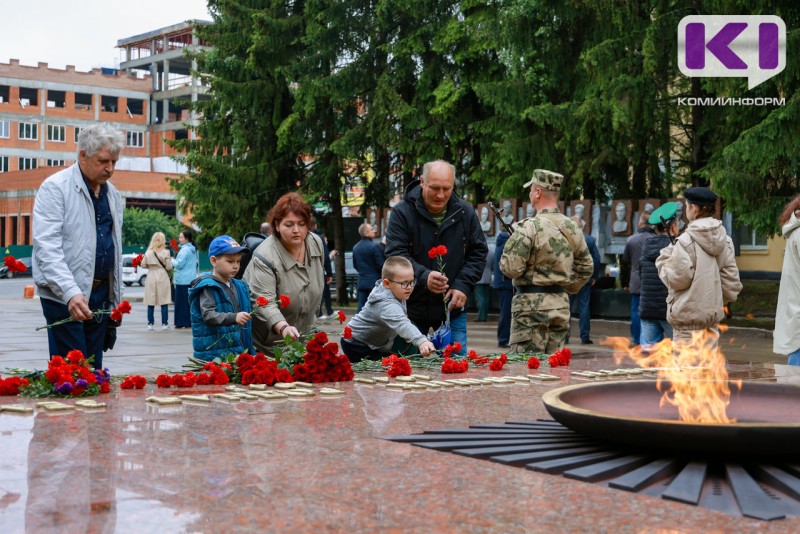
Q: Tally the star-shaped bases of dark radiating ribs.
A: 1